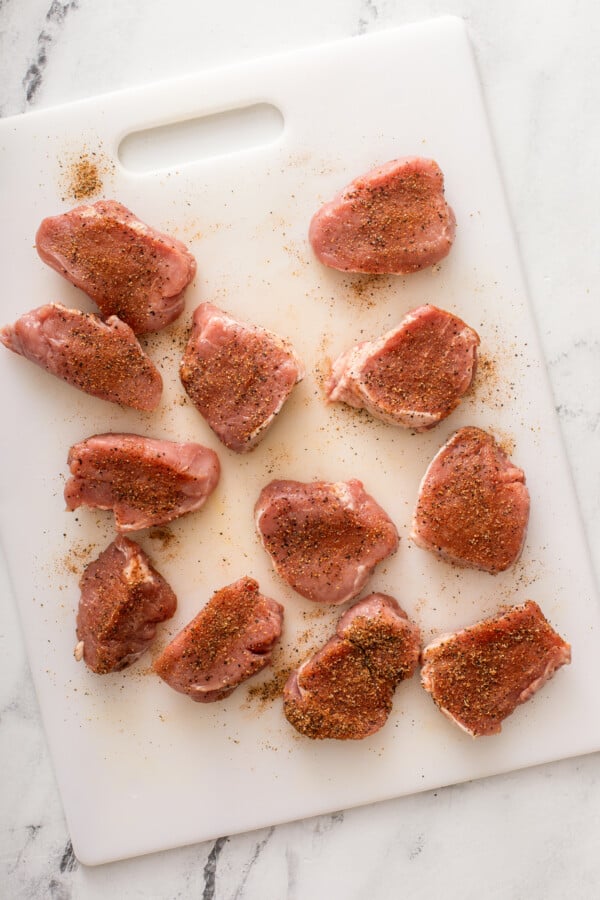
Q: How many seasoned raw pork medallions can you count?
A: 12